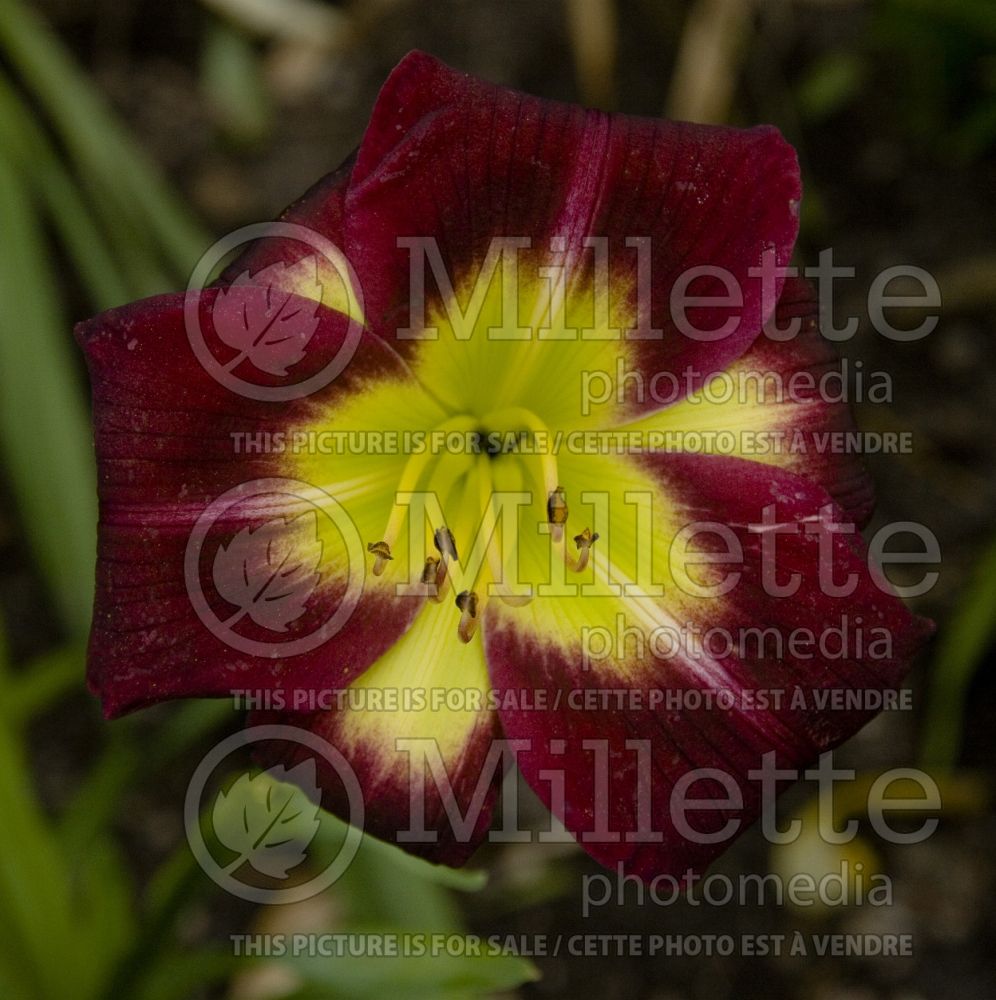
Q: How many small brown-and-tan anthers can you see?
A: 6